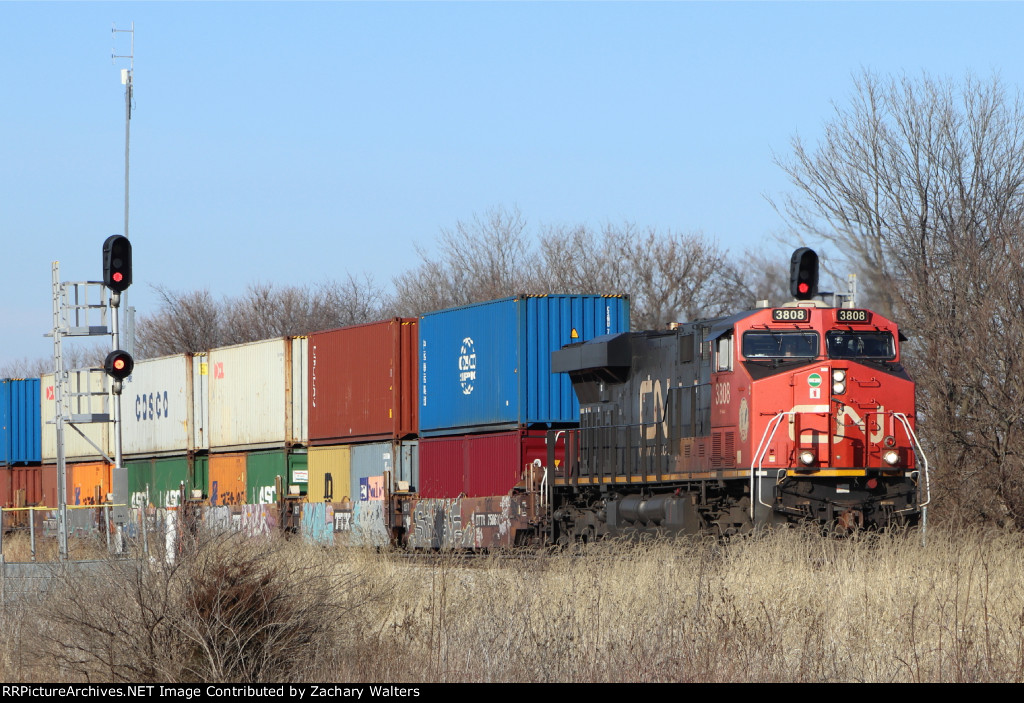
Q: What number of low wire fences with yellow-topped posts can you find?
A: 1